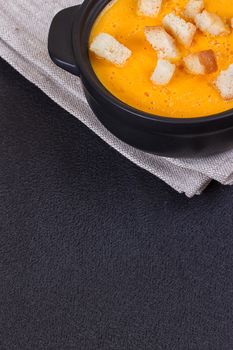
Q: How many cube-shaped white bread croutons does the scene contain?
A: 9